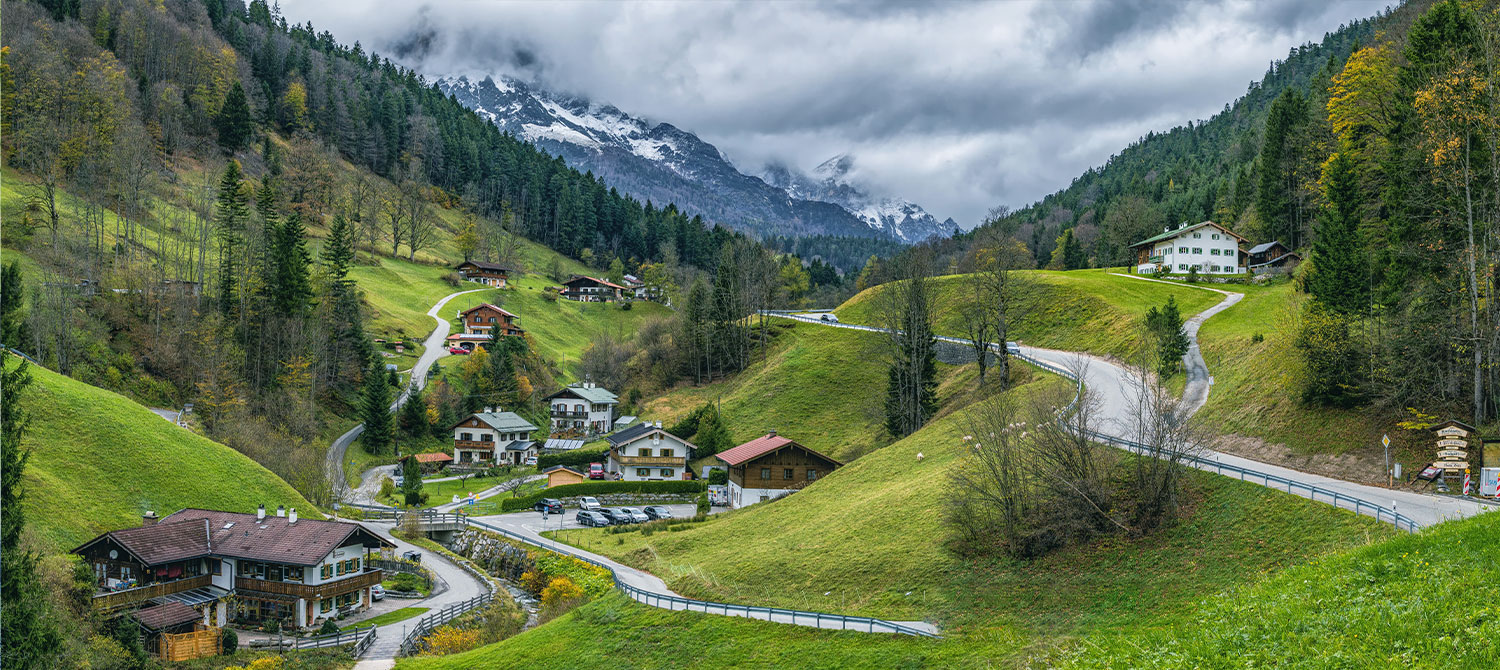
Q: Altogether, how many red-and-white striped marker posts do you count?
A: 2